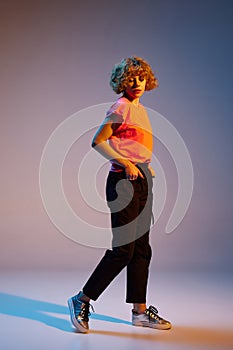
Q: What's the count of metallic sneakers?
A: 2